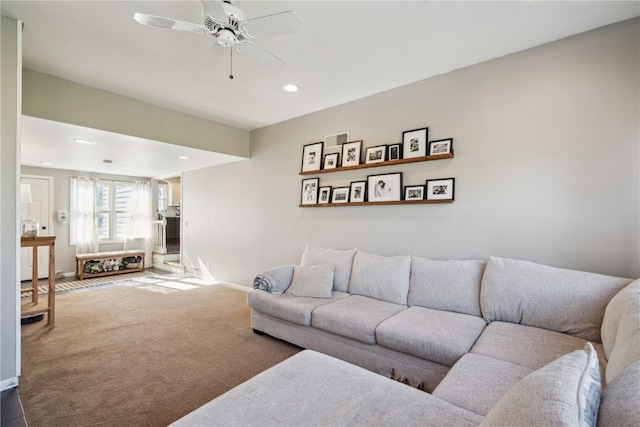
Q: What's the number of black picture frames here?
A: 14